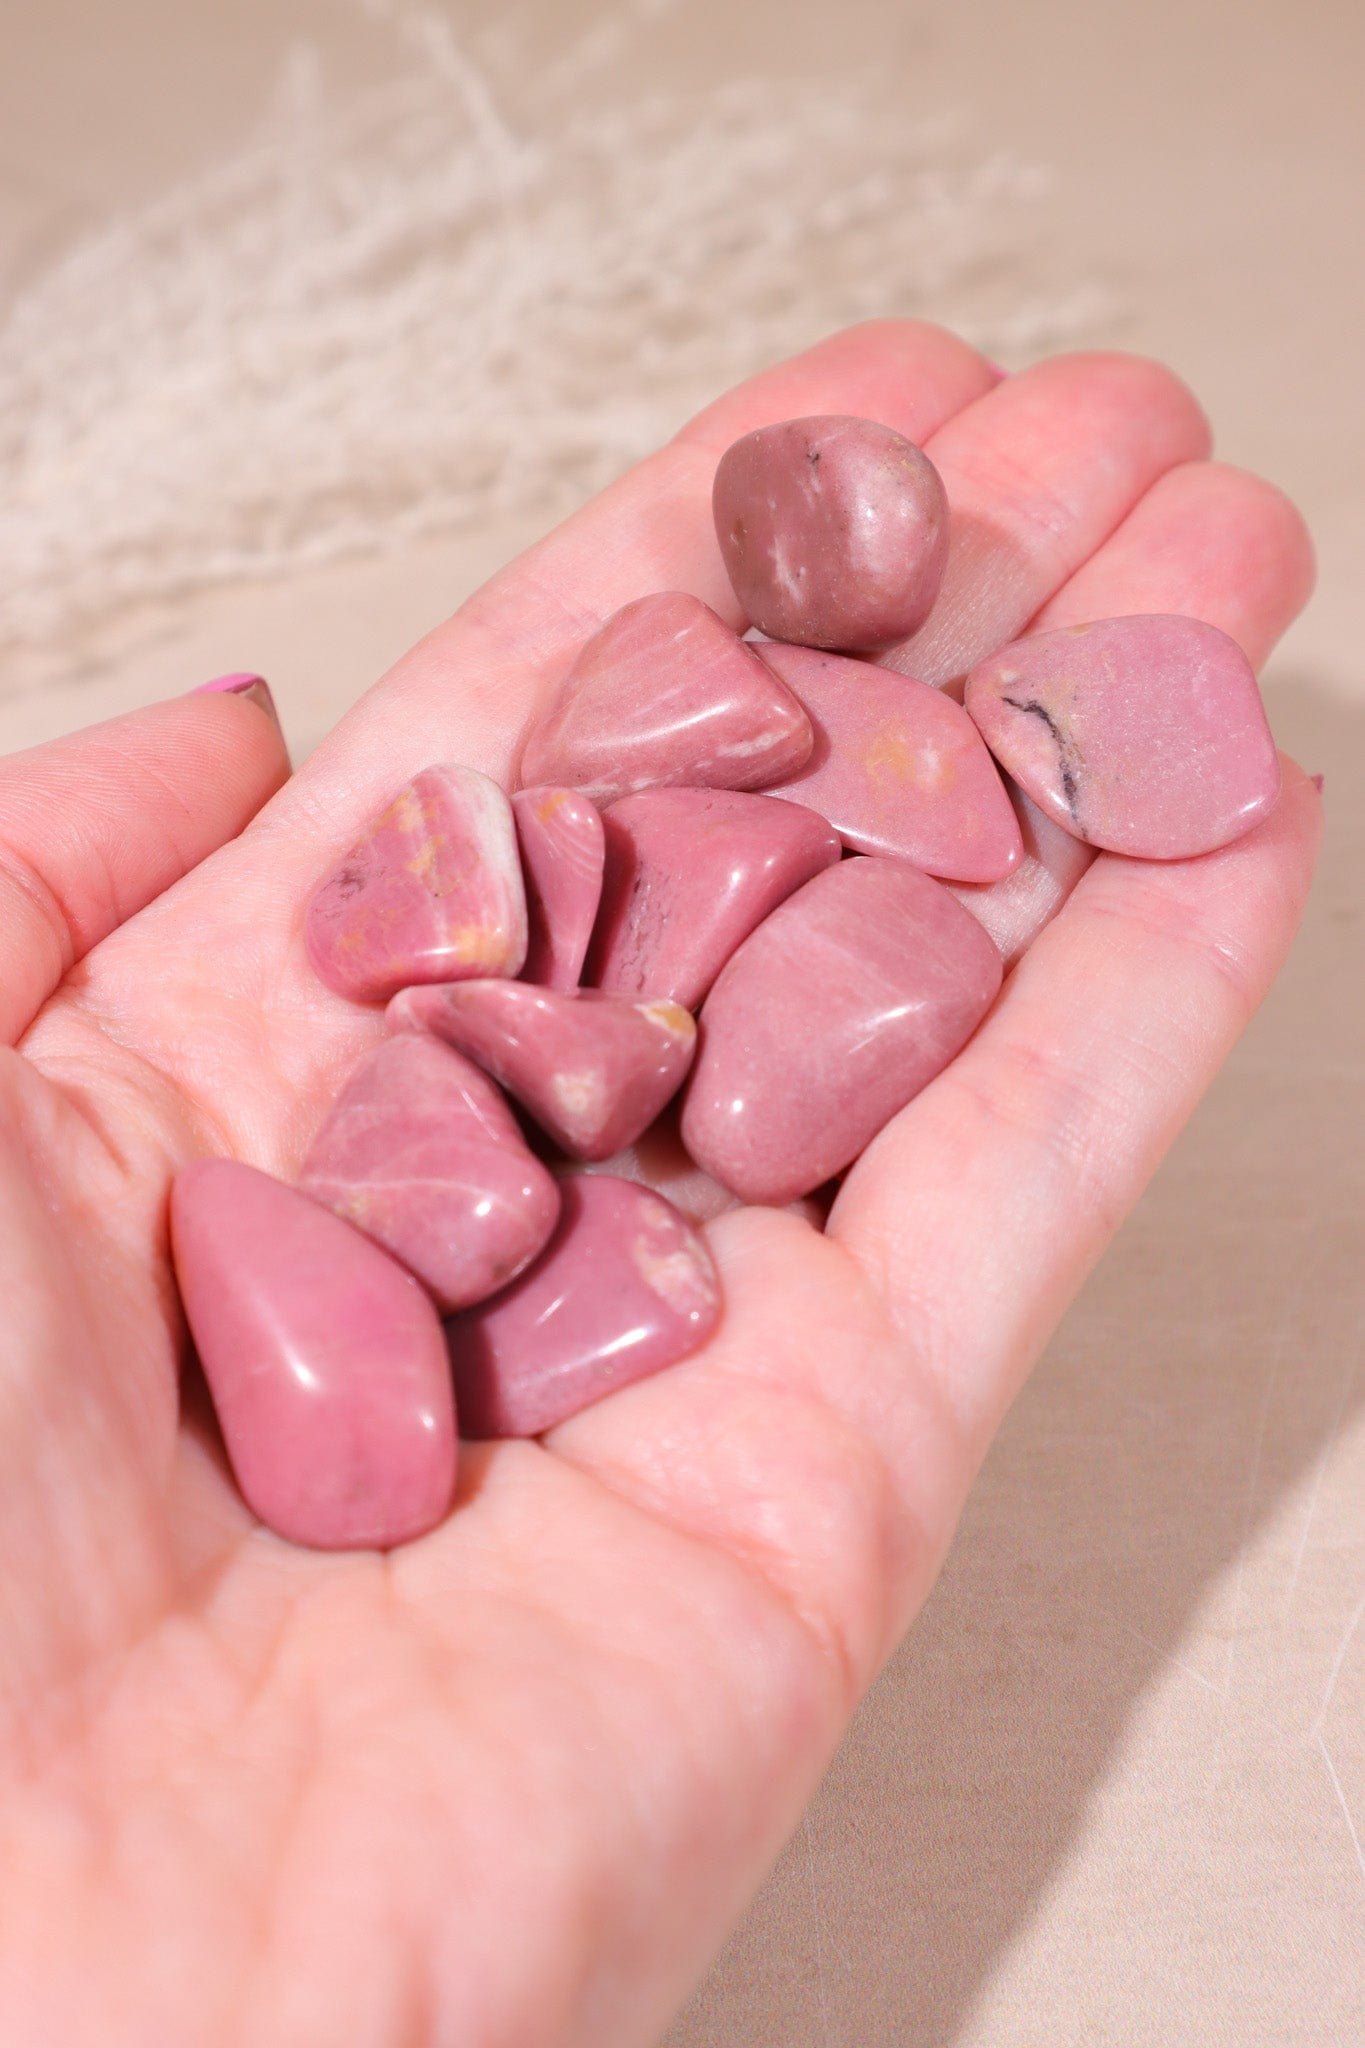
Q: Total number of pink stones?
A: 12